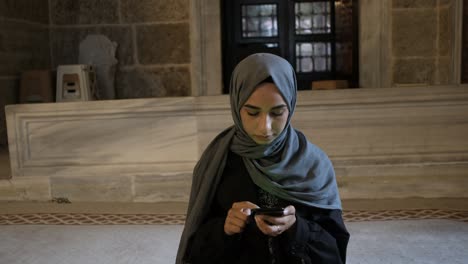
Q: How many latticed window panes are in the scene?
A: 3